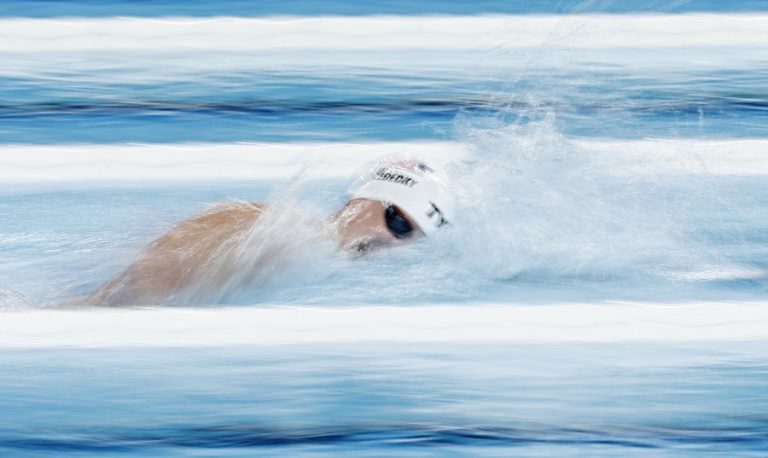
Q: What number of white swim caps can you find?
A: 1